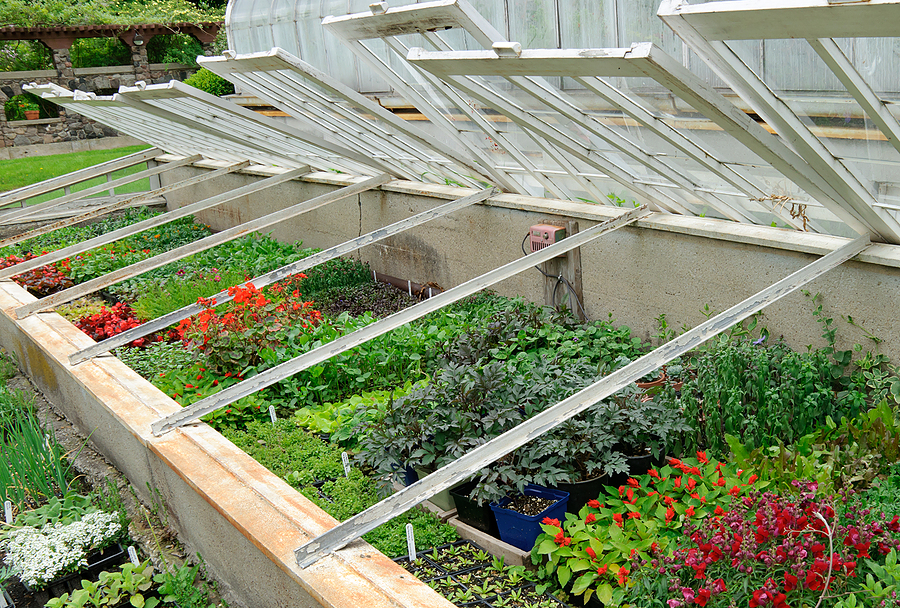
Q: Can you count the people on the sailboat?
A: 0